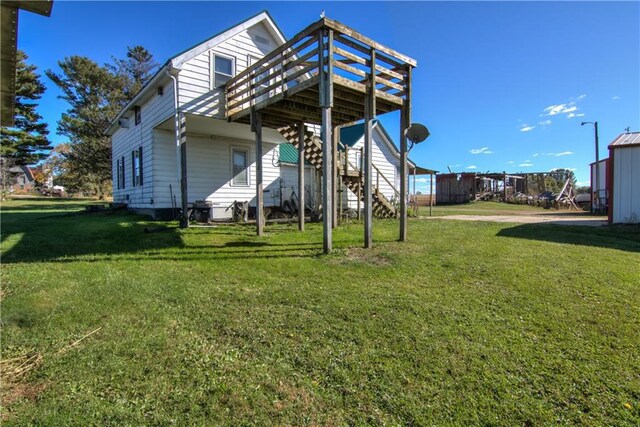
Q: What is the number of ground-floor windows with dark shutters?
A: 2